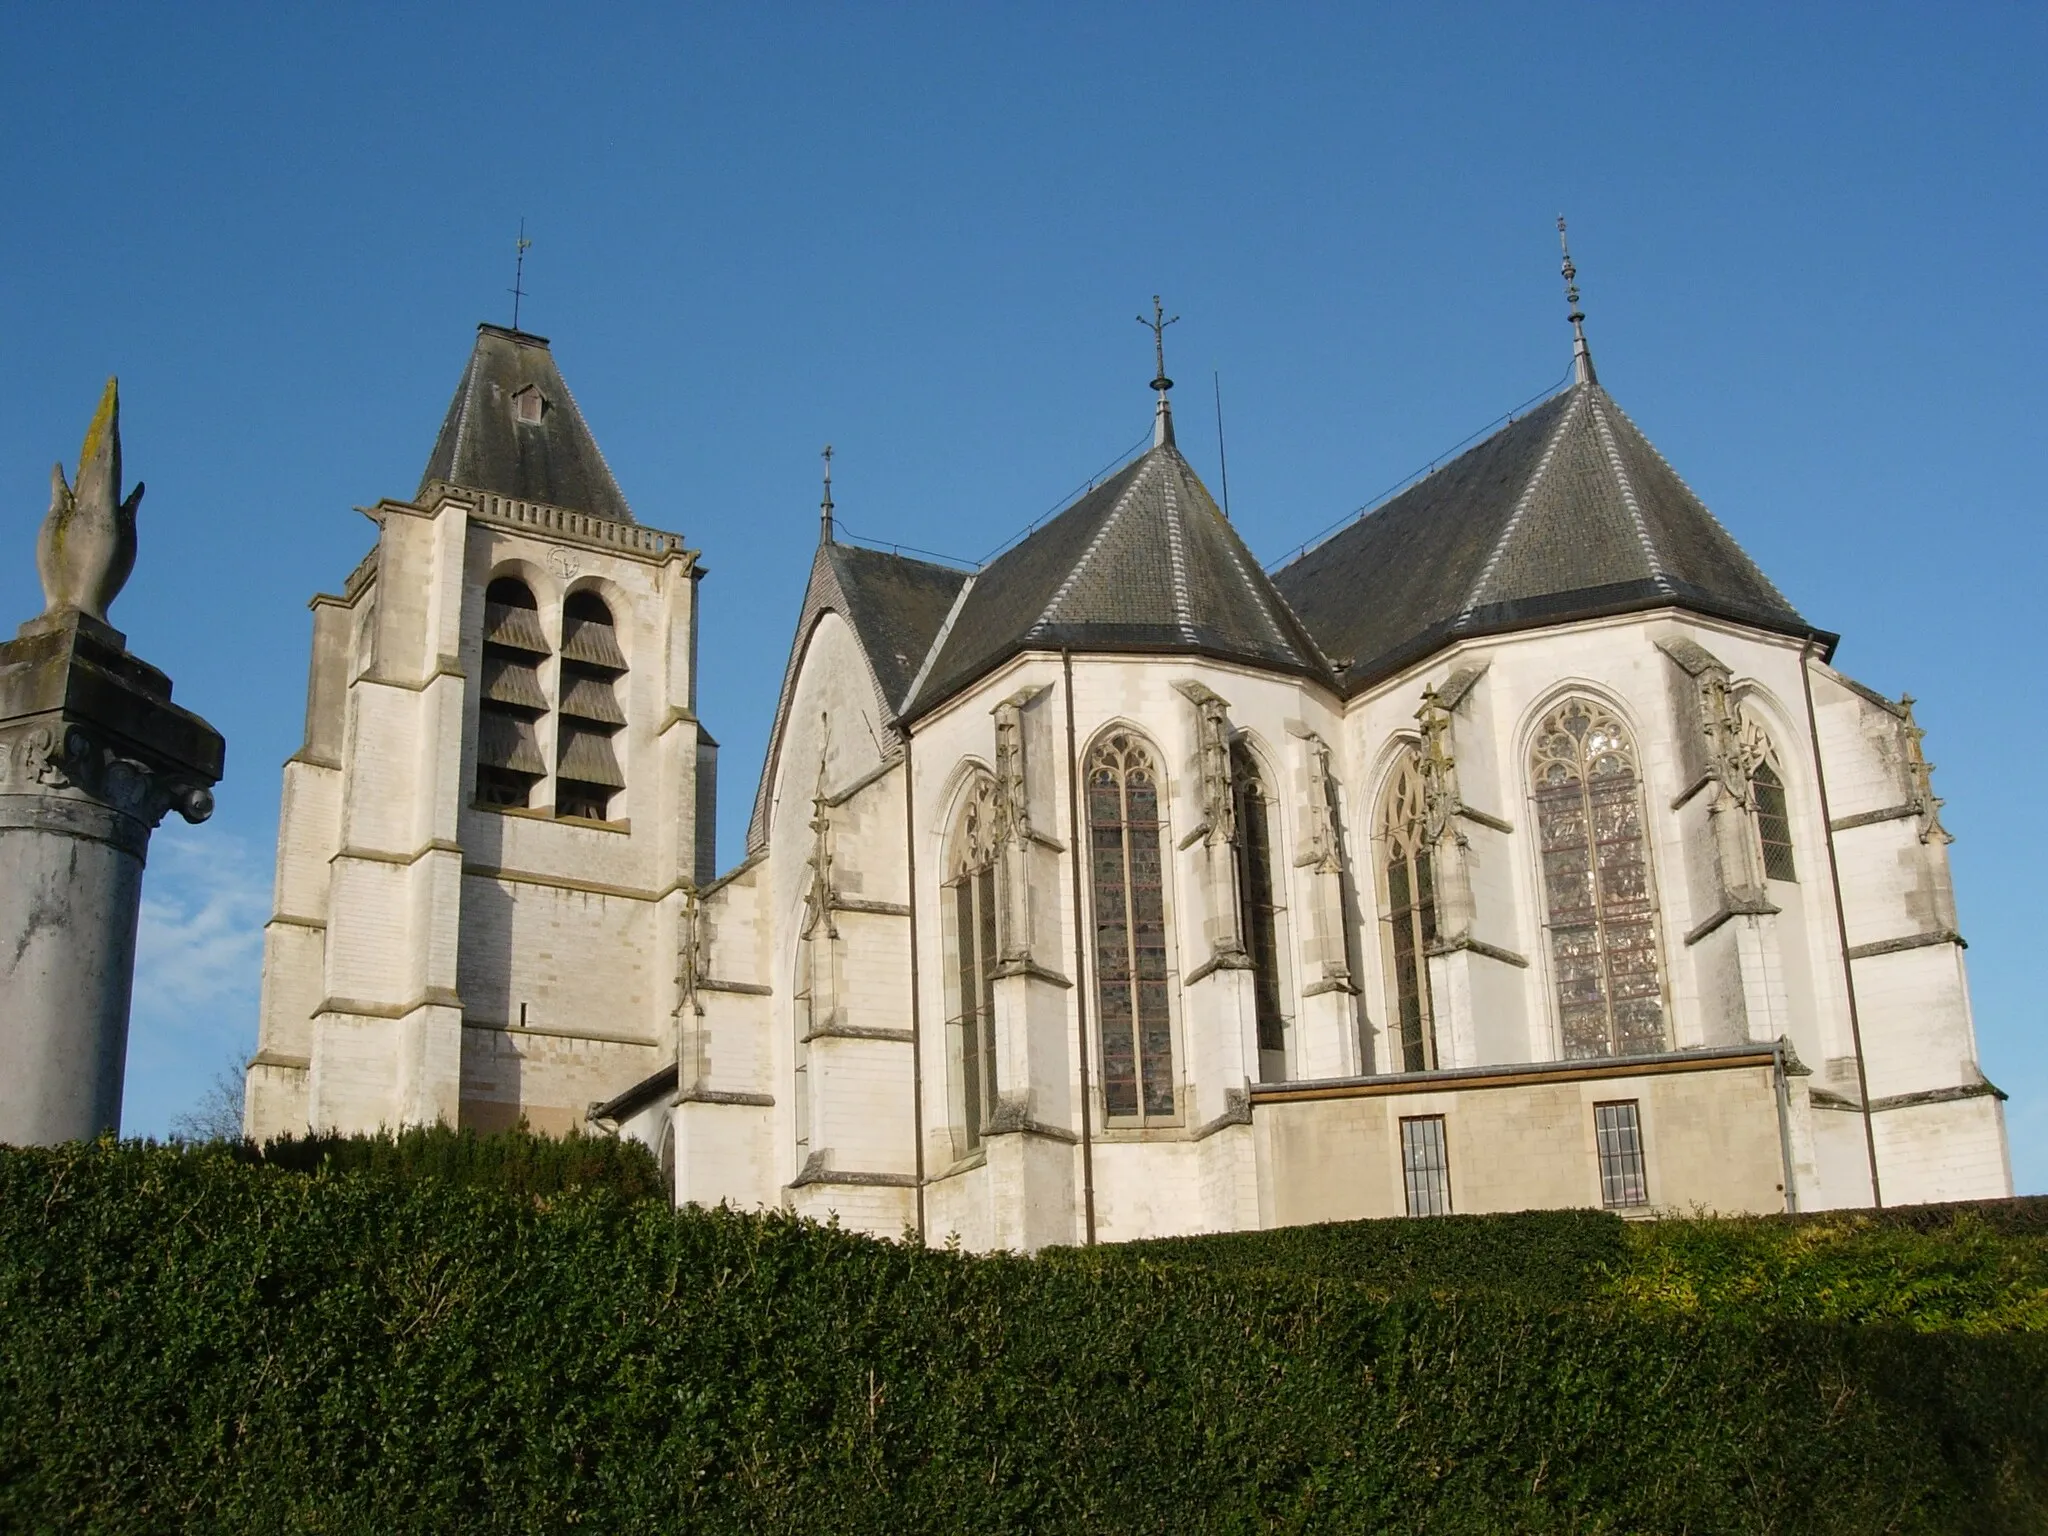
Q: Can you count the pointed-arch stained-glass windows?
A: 6